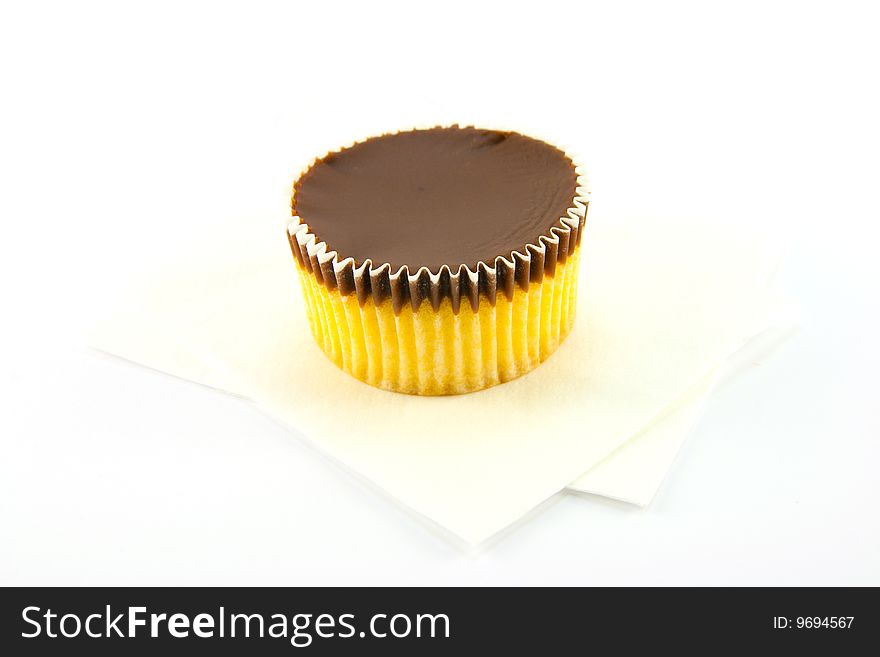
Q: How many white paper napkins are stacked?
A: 2